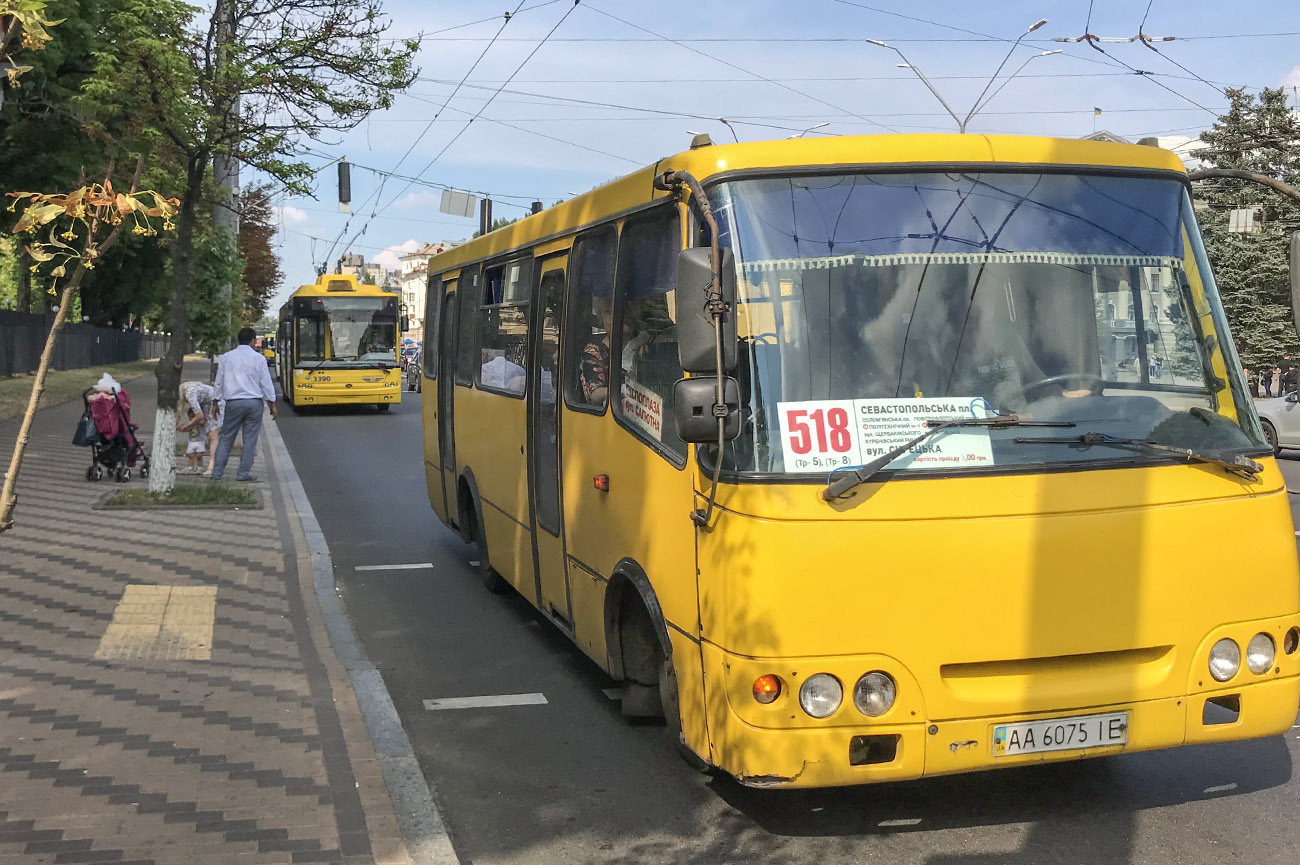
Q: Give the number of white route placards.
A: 2